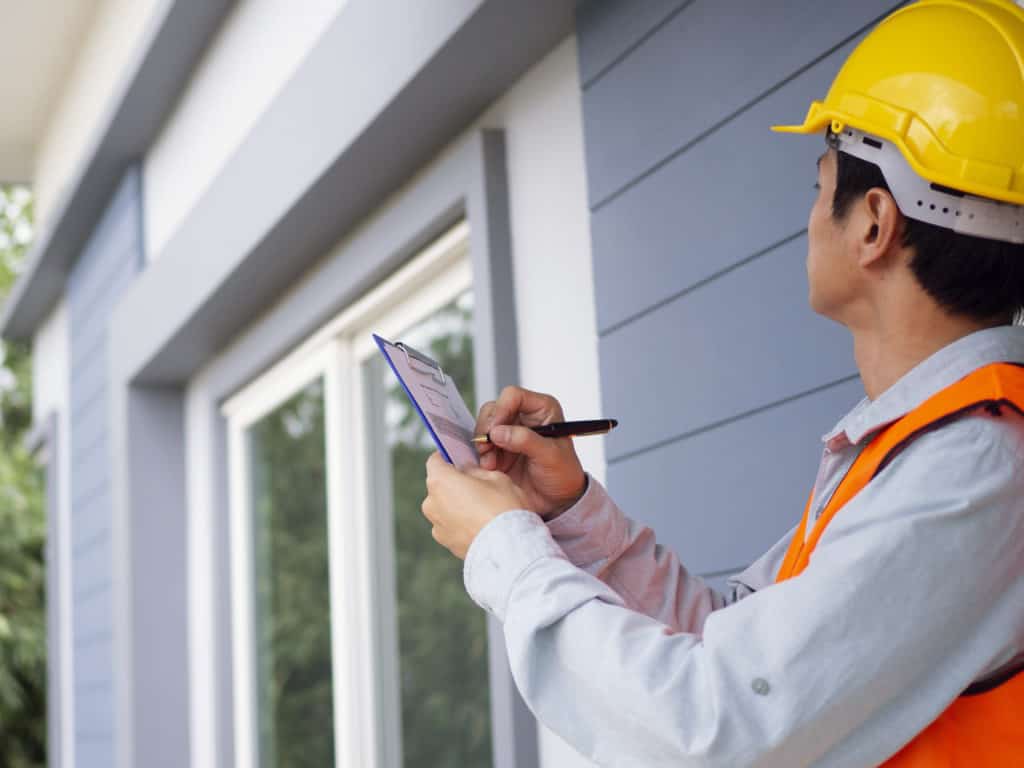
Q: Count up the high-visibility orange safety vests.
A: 1